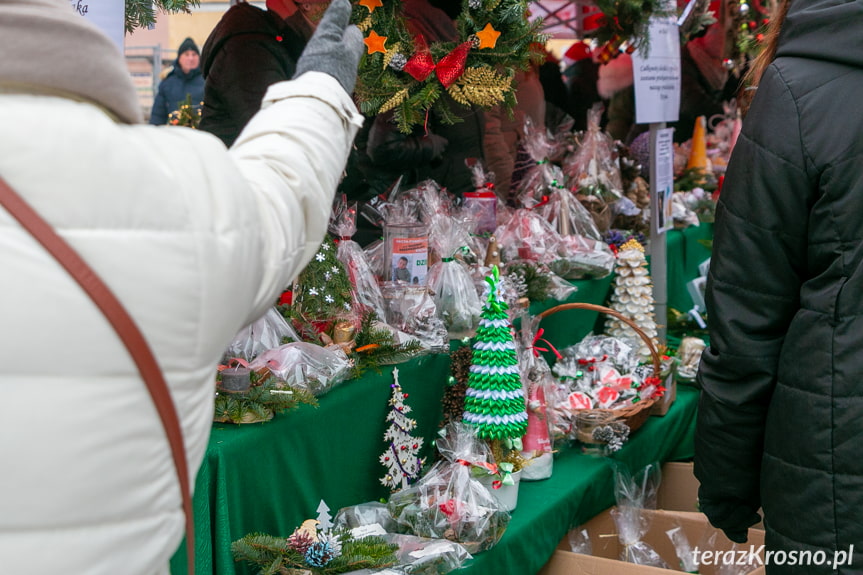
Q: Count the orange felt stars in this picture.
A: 3